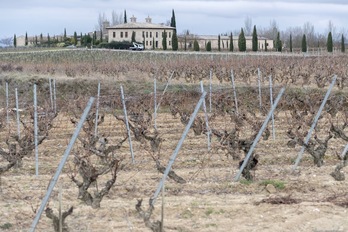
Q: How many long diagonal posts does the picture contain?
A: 4